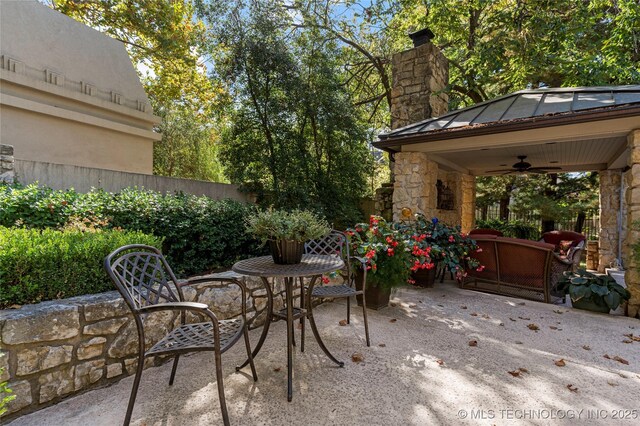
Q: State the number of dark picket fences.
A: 1